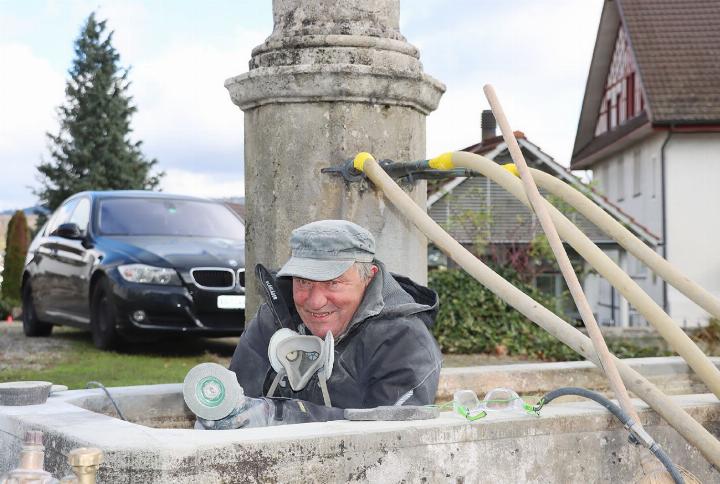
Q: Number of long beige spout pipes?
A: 3